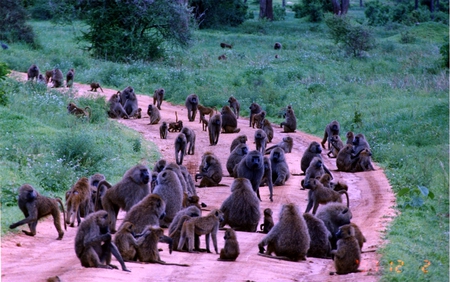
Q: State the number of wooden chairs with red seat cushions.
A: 0